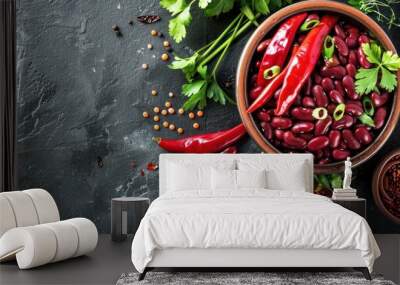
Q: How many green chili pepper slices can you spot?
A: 6